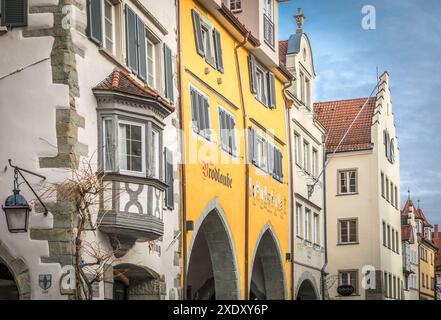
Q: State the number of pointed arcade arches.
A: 2